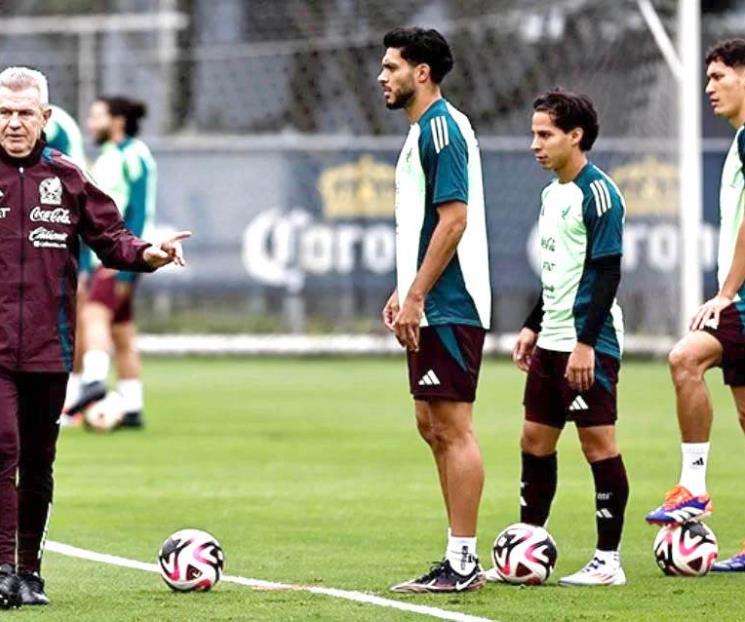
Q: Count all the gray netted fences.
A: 1